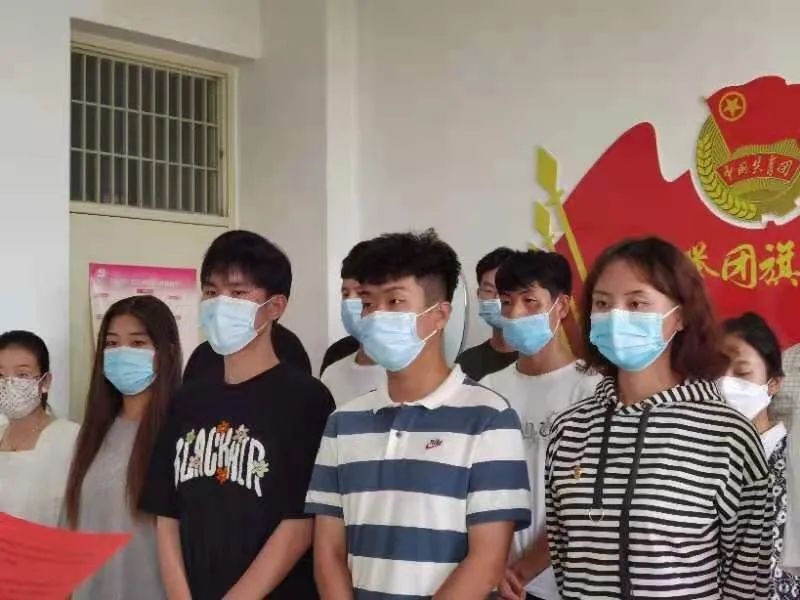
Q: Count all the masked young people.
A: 9